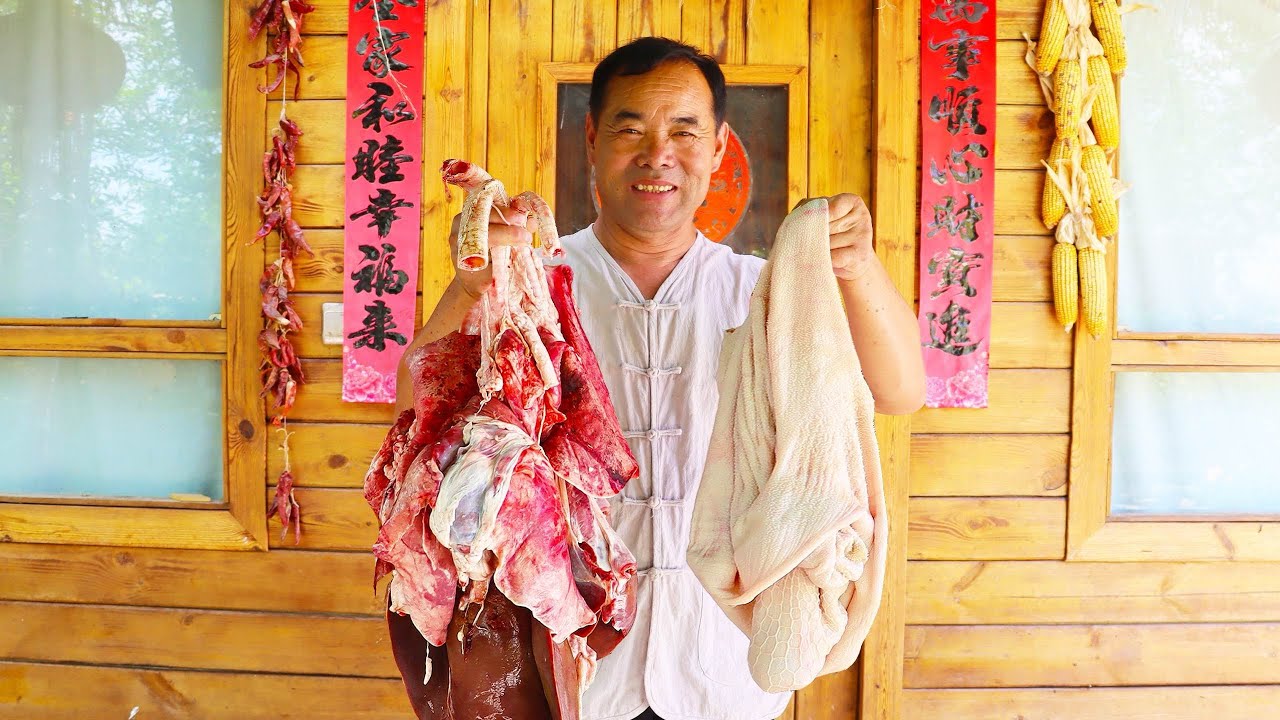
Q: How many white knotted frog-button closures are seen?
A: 5